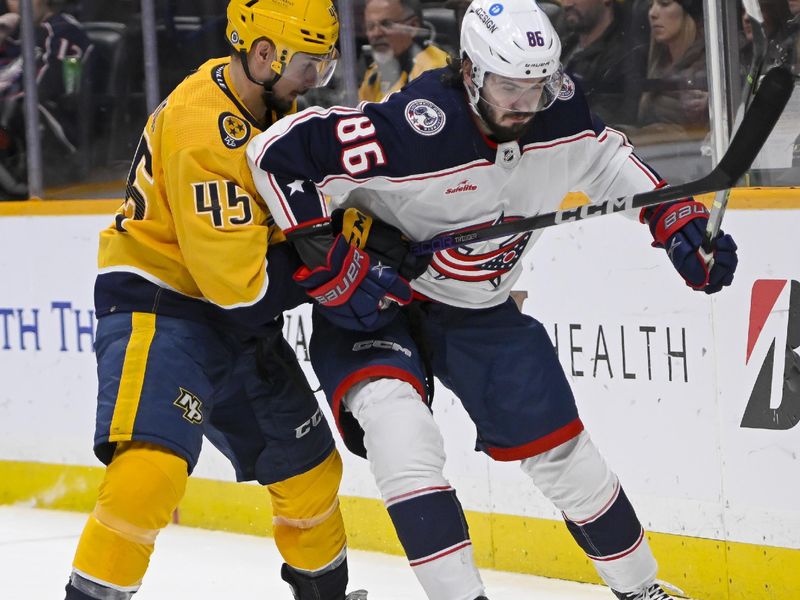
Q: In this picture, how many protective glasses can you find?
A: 2